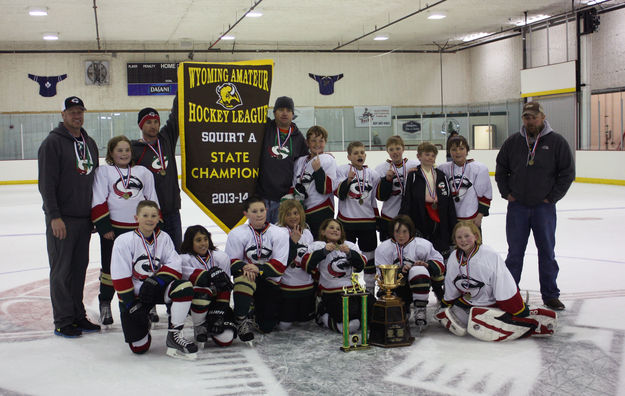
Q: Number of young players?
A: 13